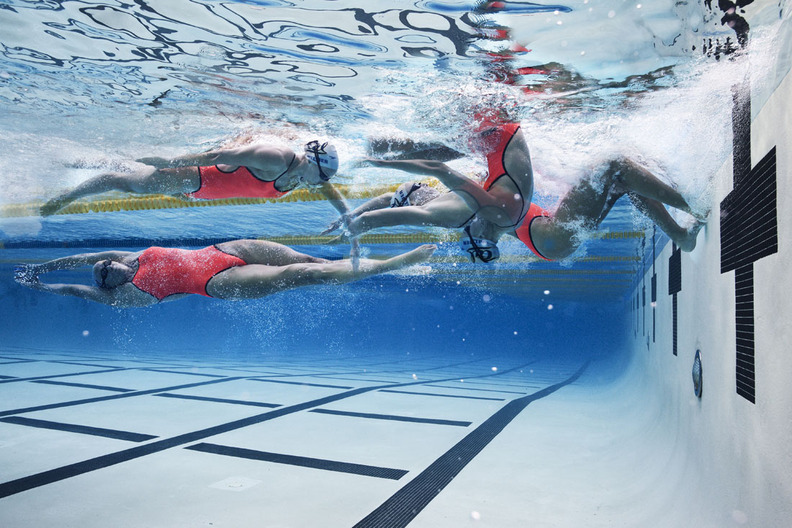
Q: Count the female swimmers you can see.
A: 4